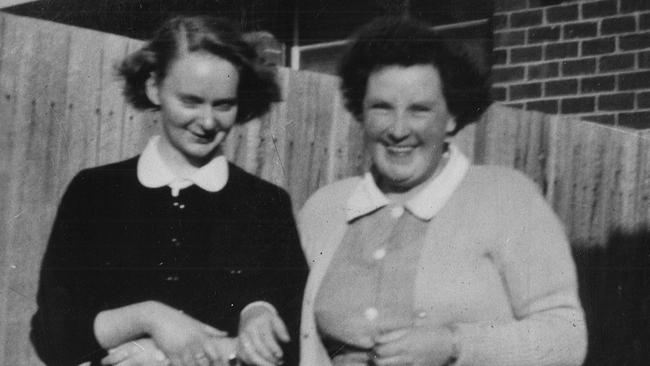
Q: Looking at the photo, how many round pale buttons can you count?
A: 3